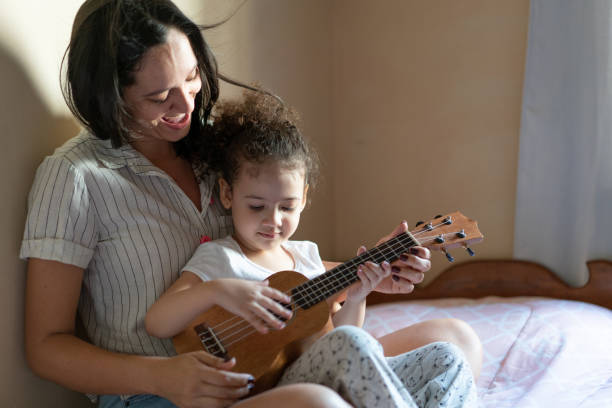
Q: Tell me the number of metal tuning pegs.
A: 4